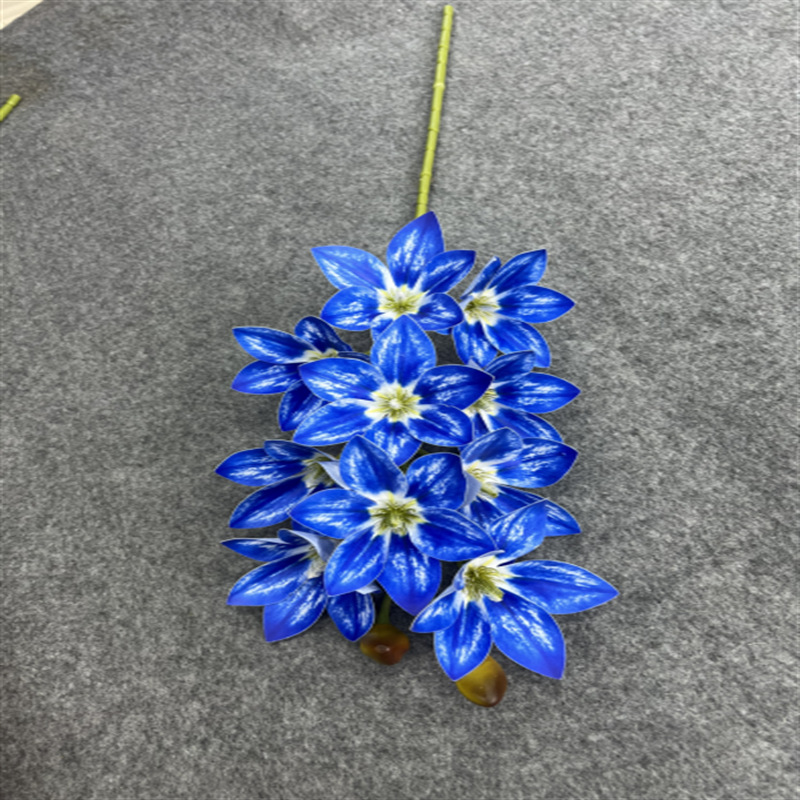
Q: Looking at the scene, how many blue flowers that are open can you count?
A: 10